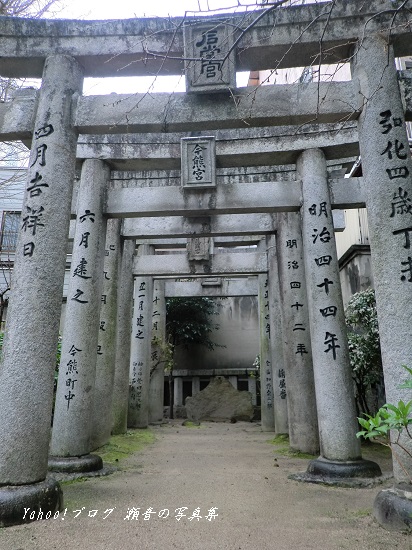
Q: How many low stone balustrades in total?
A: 1